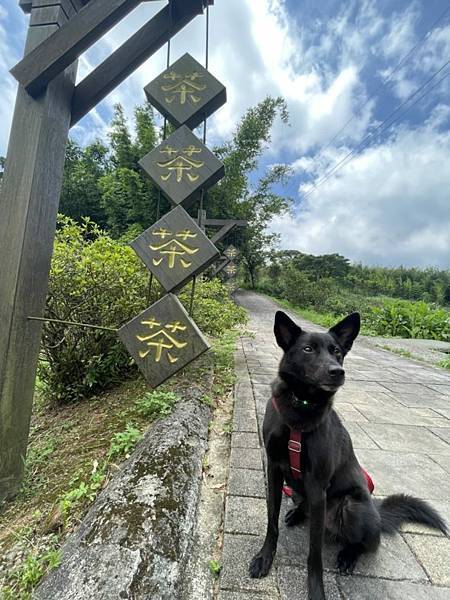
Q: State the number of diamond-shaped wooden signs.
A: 4